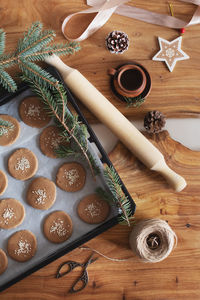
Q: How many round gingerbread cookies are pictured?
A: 12